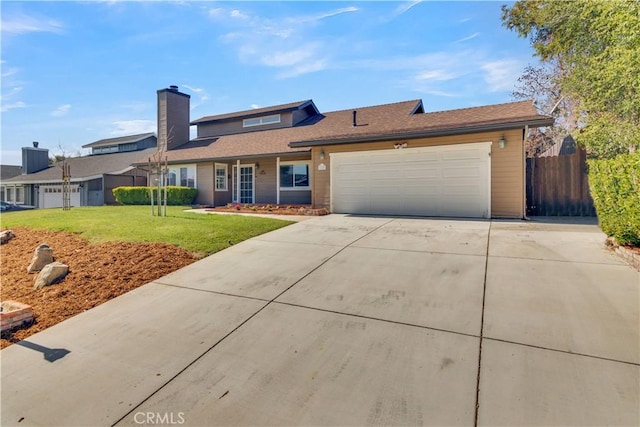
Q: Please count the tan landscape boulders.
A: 3